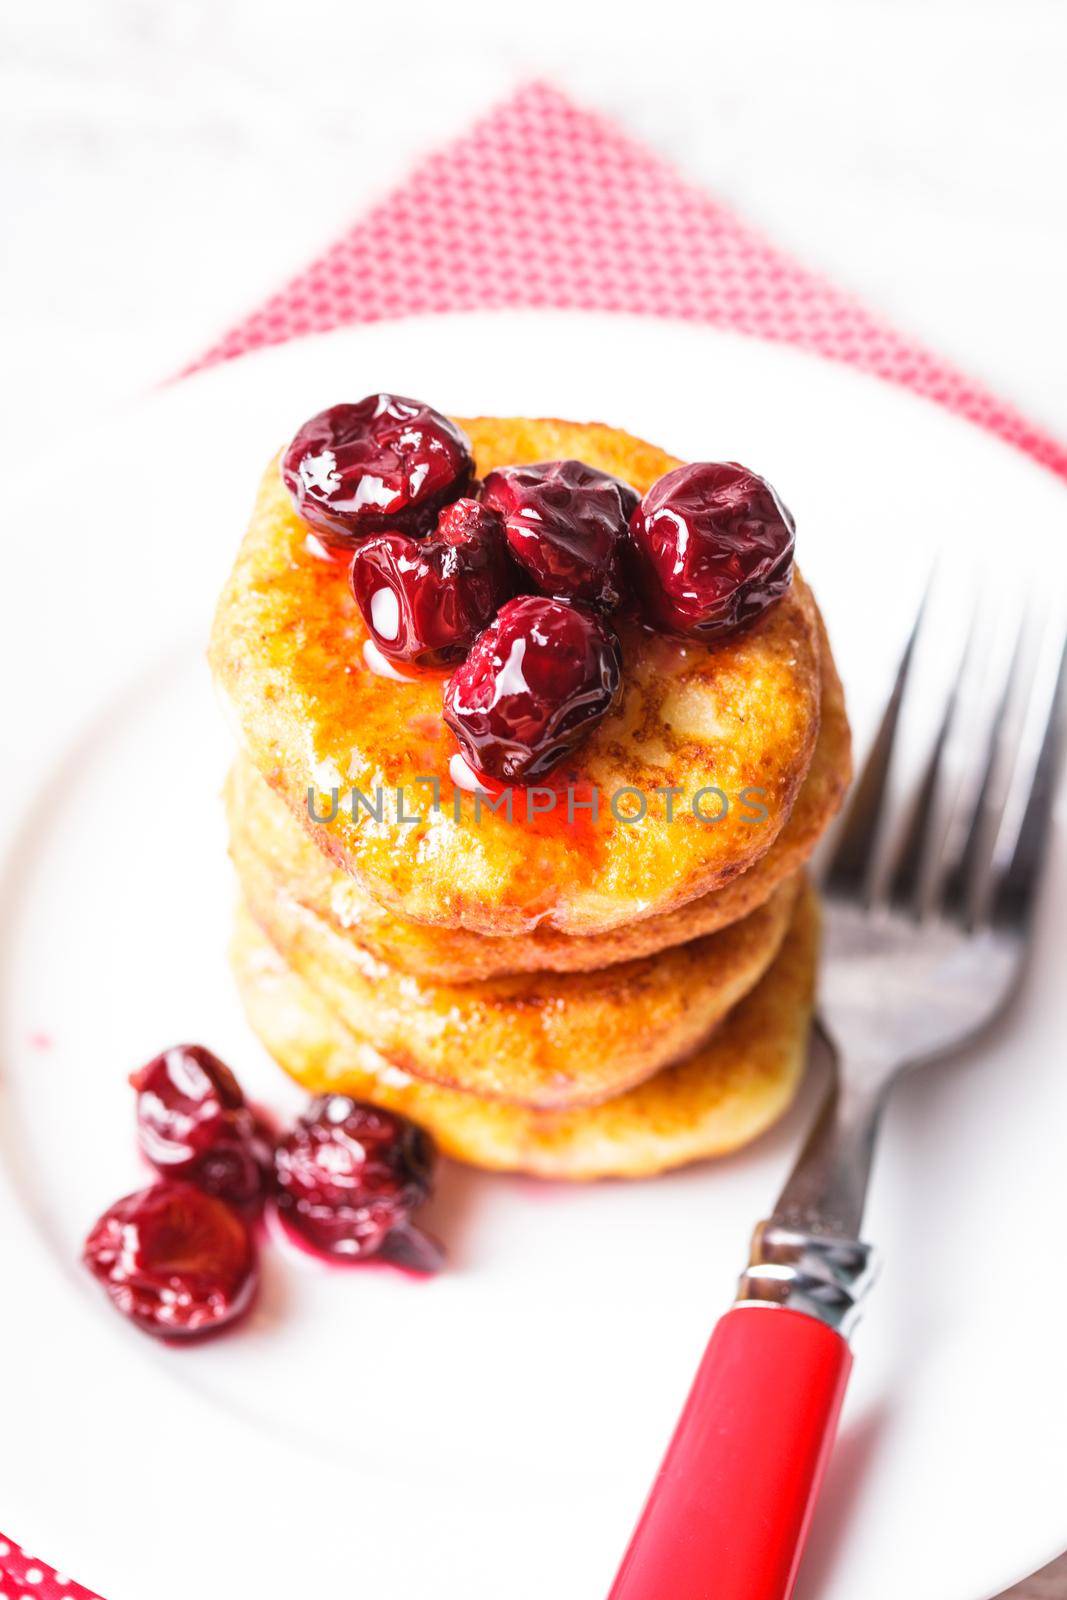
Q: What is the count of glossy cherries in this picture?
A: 8